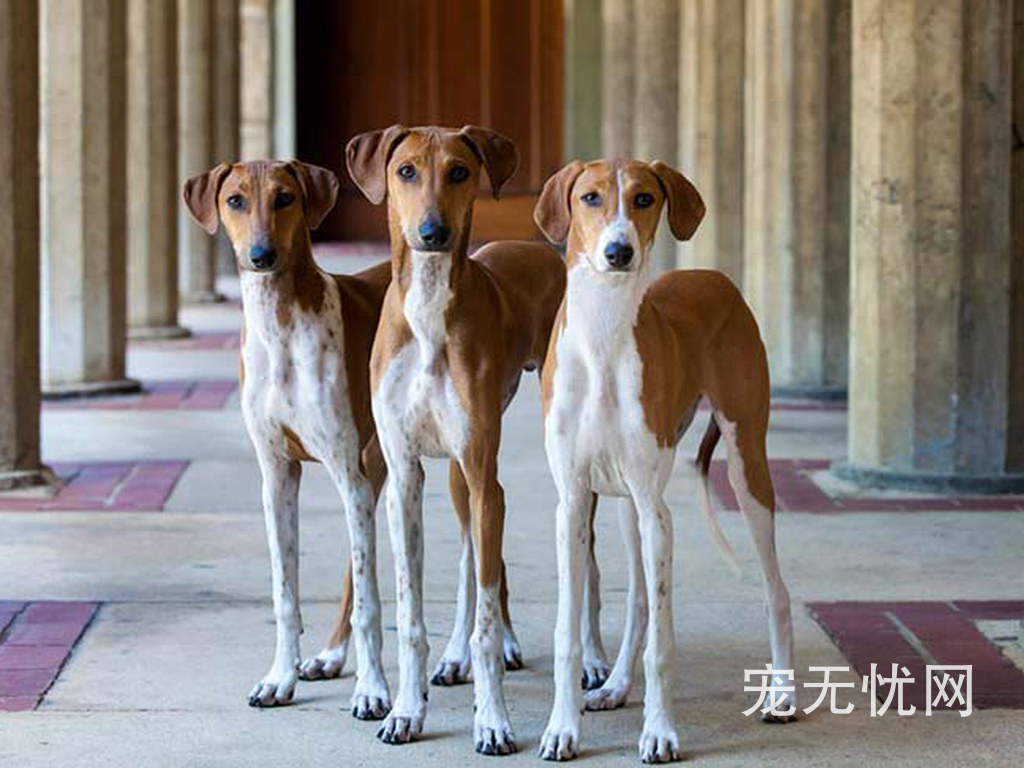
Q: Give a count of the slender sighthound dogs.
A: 3